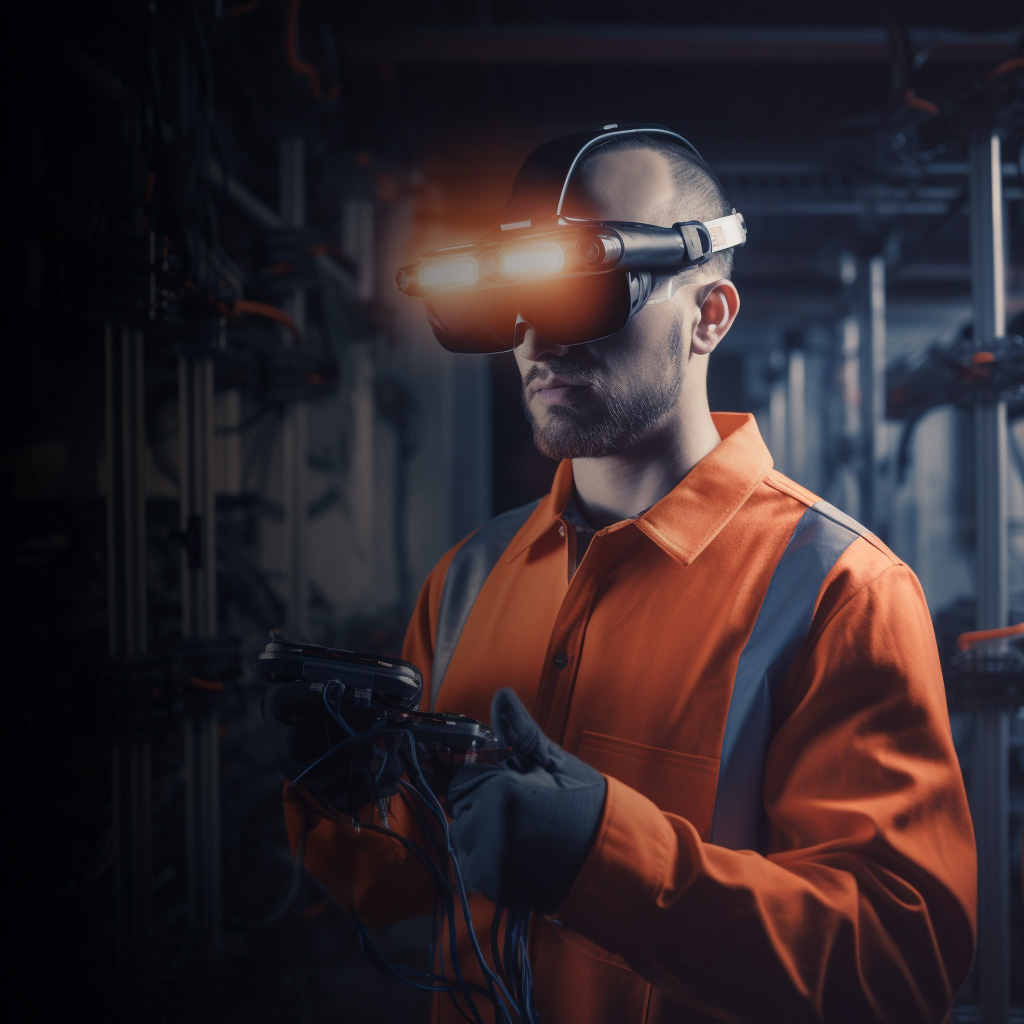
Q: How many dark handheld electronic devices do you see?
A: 2